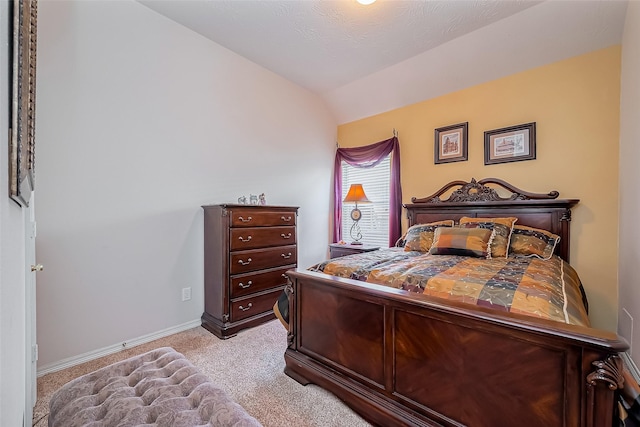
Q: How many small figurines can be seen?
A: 3